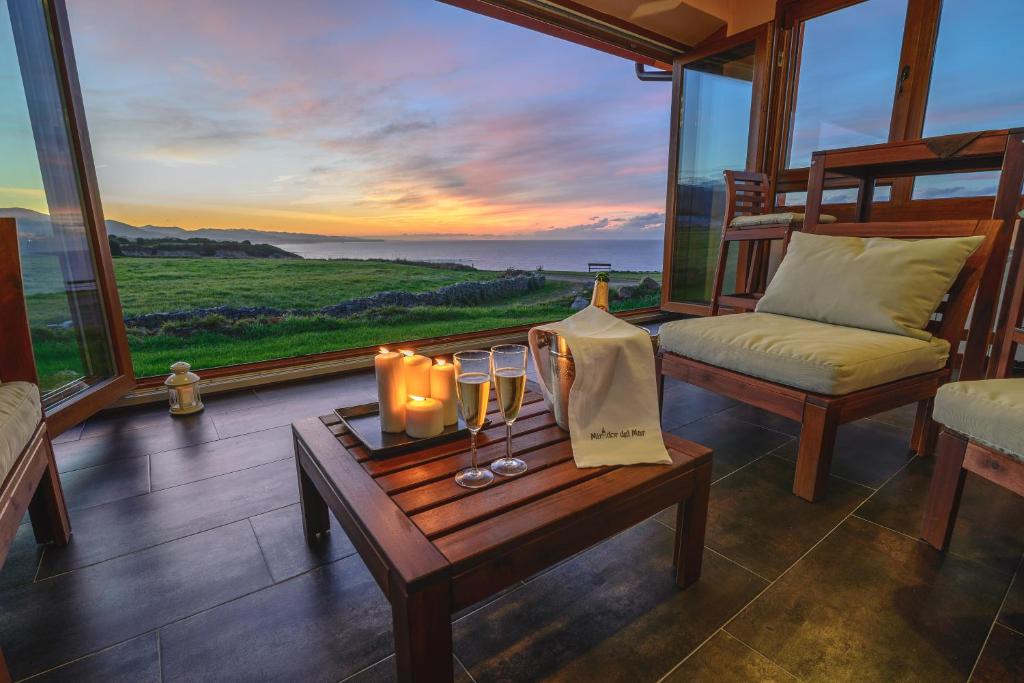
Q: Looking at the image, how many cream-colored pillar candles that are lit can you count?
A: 4